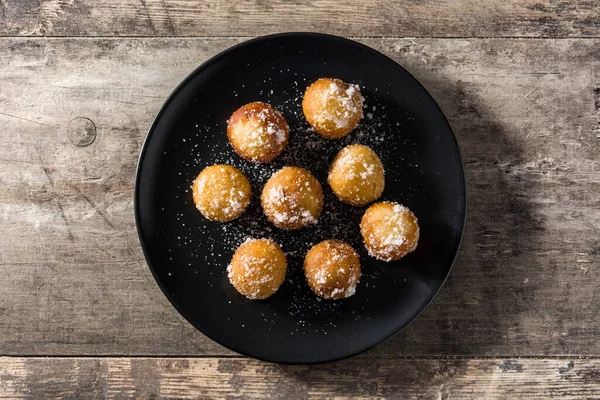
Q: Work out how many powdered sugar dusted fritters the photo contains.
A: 8